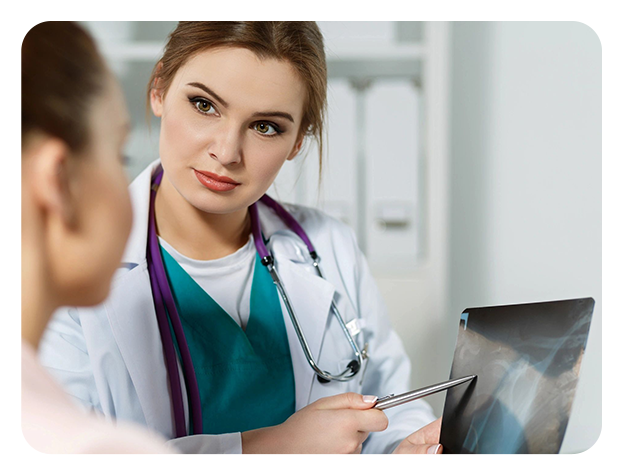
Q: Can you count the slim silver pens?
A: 1